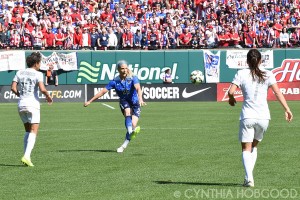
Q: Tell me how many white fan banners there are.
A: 4